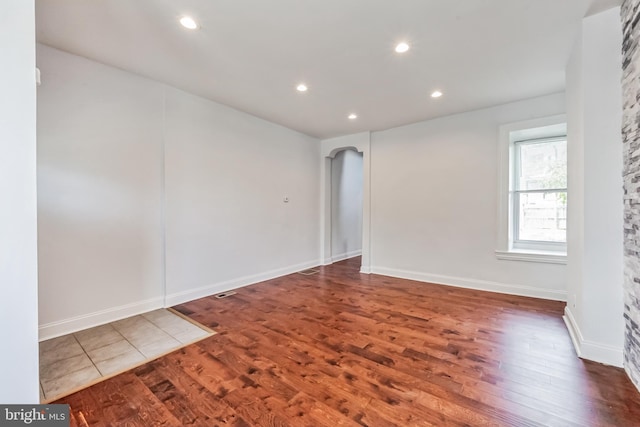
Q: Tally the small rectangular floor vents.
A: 2